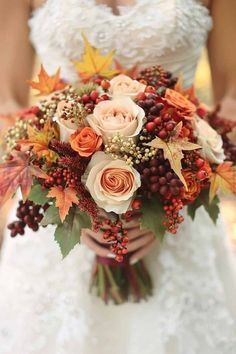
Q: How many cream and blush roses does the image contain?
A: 5